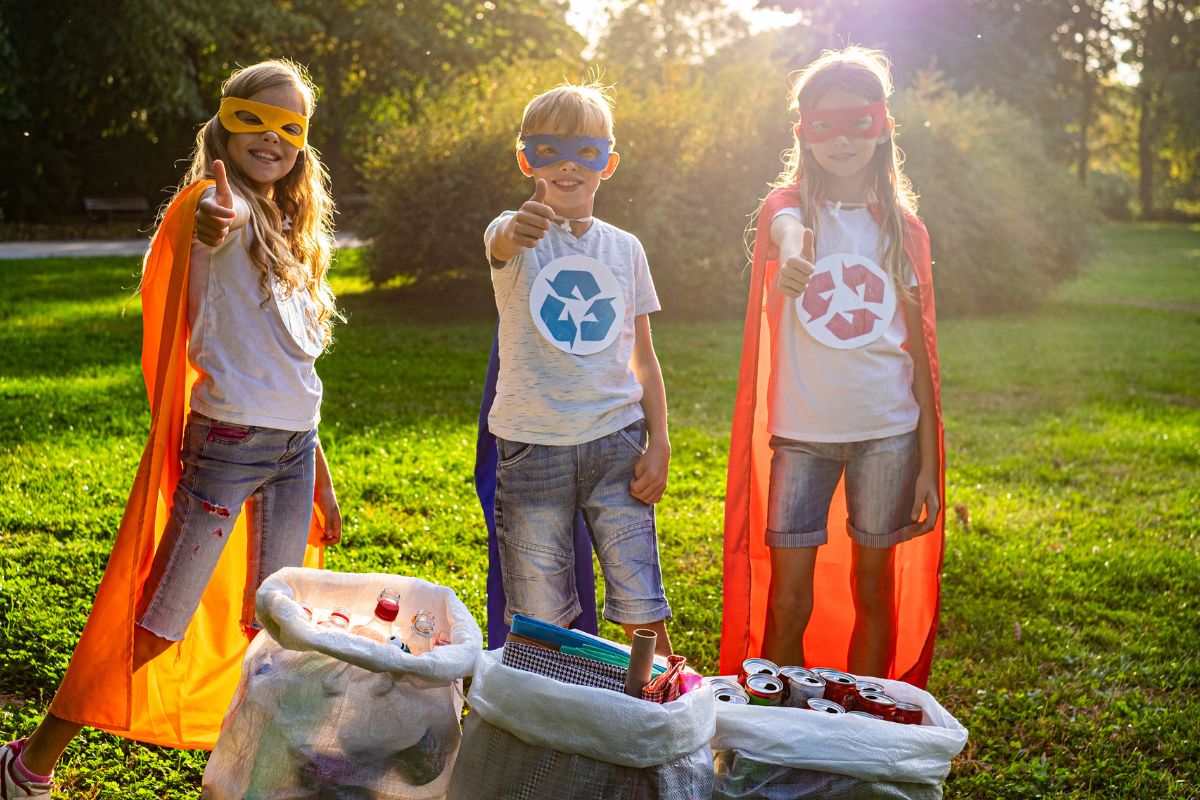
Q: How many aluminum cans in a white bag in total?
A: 13